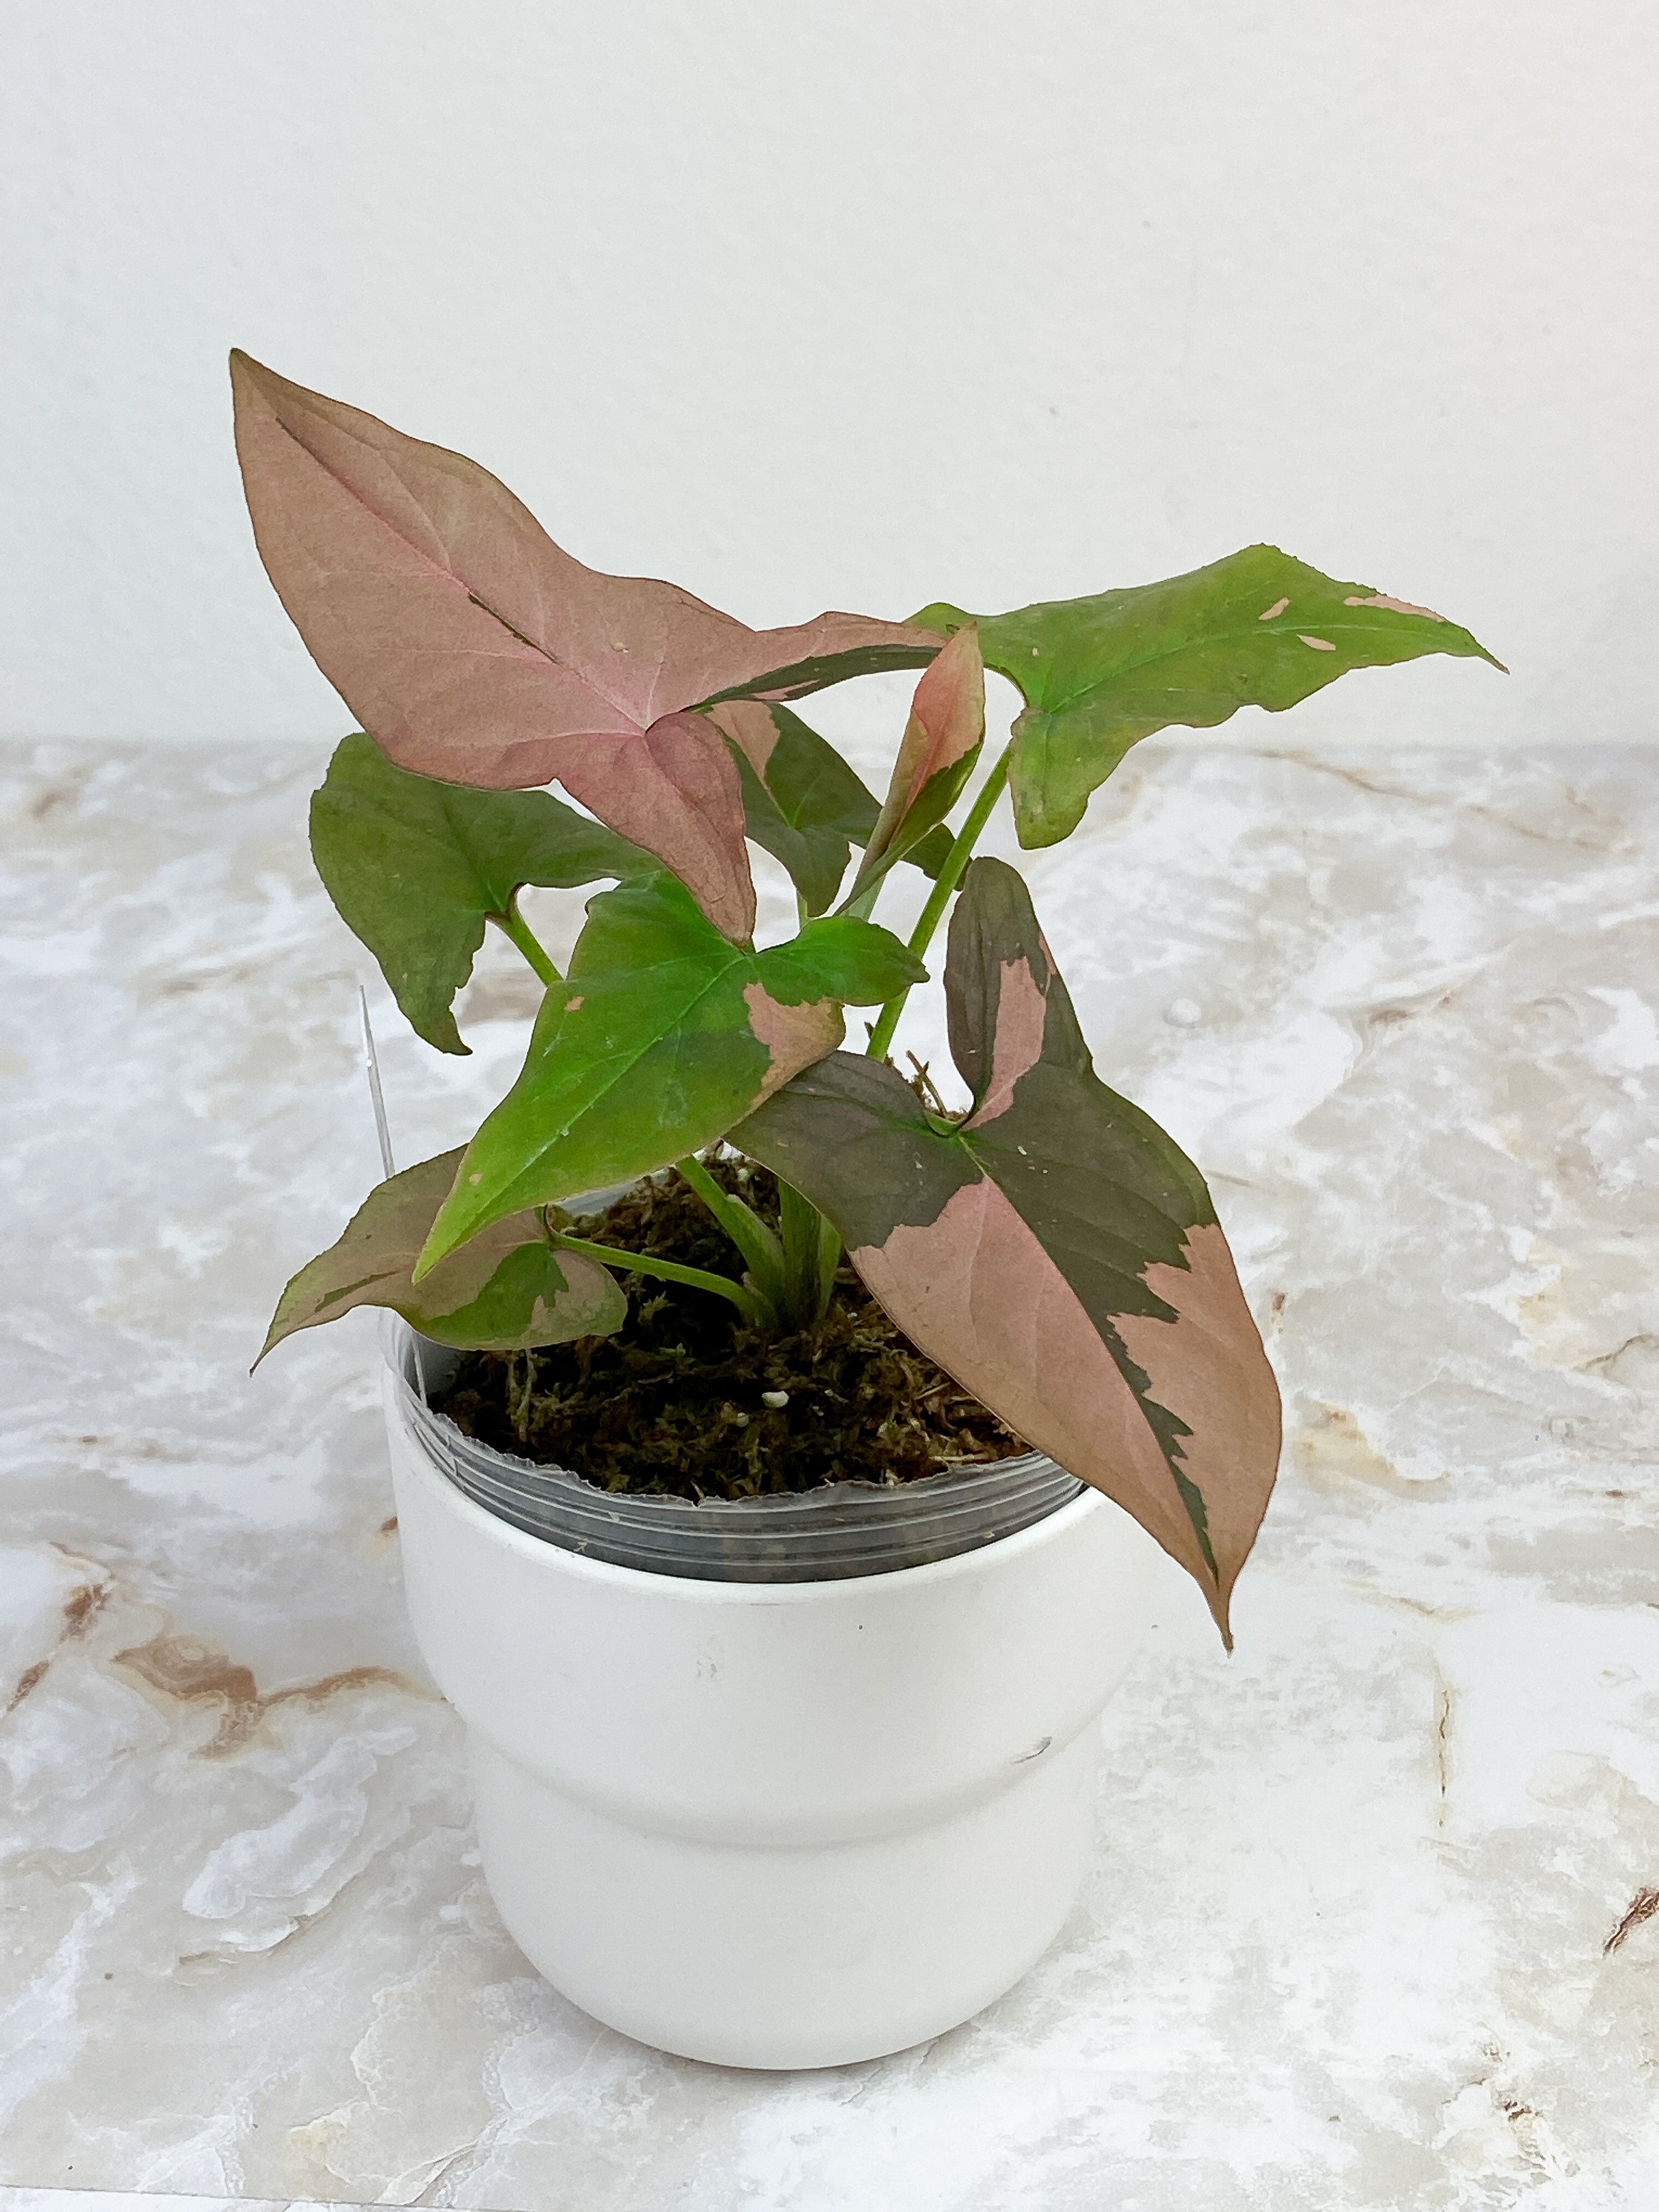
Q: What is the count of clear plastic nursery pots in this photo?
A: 1